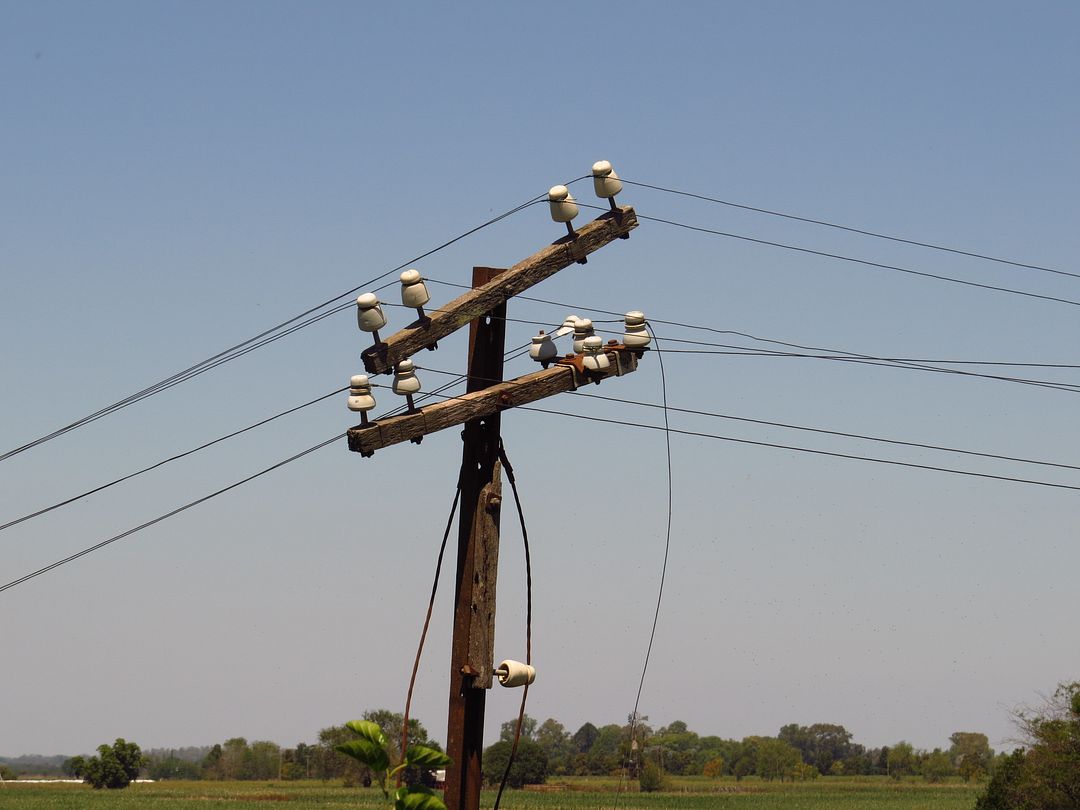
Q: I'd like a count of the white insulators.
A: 12